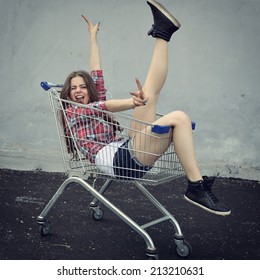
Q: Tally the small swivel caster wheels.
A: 4